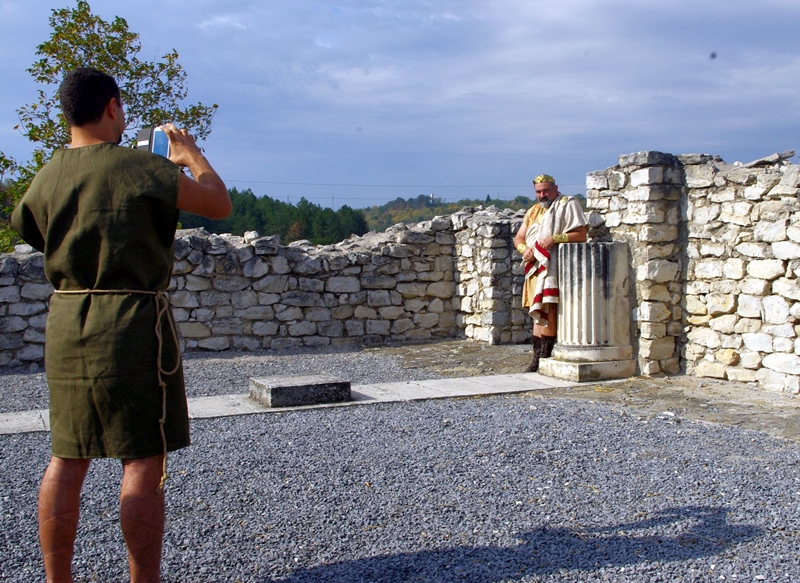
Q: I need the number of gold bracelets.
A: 2